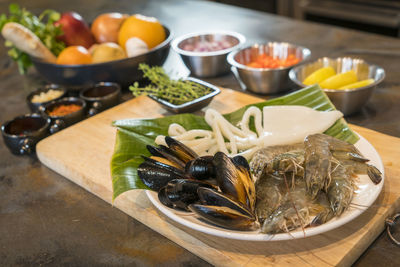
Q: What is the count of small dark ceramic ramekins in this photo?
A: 4